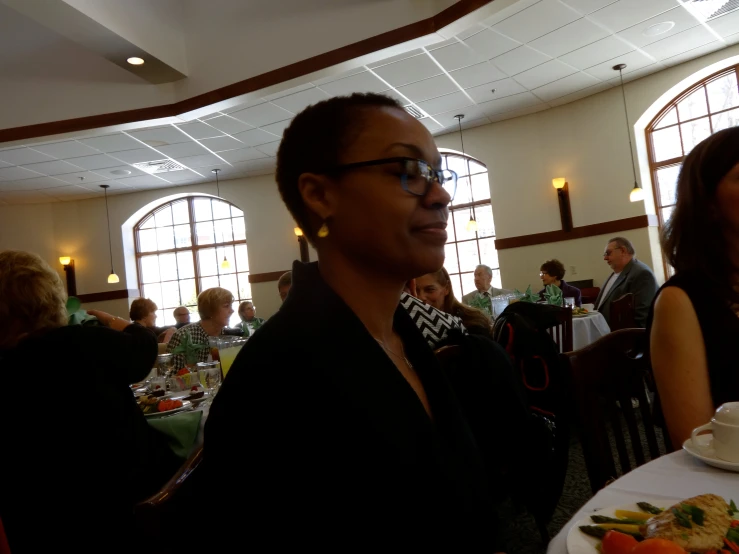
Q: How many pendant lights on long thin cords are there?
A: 4